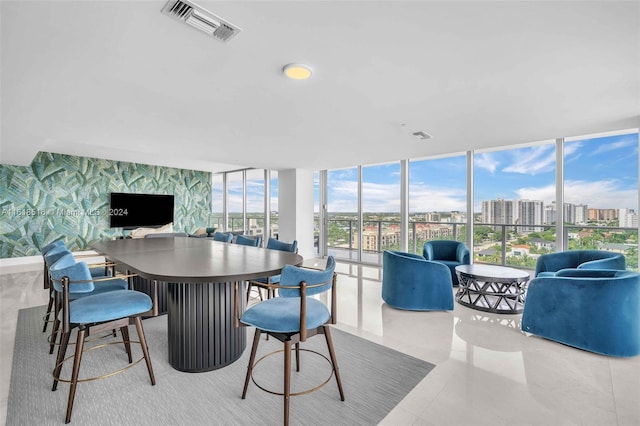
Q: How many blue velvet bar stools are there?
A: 7